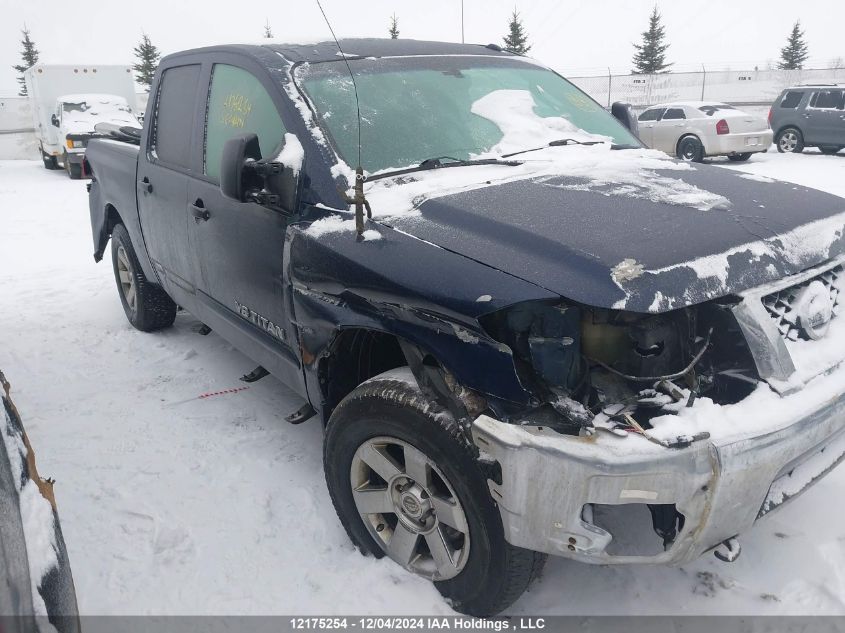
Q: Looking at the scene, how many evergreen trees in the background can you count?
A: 7